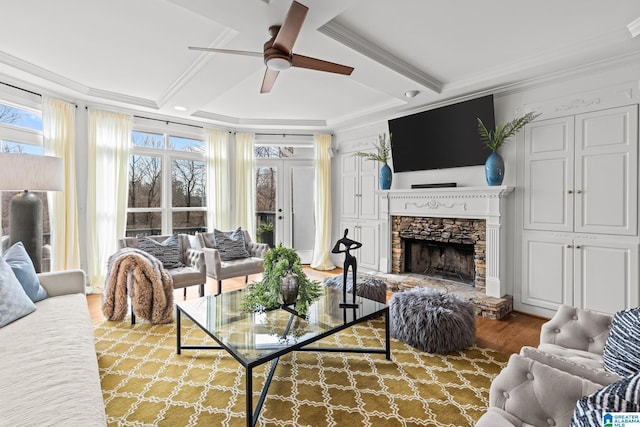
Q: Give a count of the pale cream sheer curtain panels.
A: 5